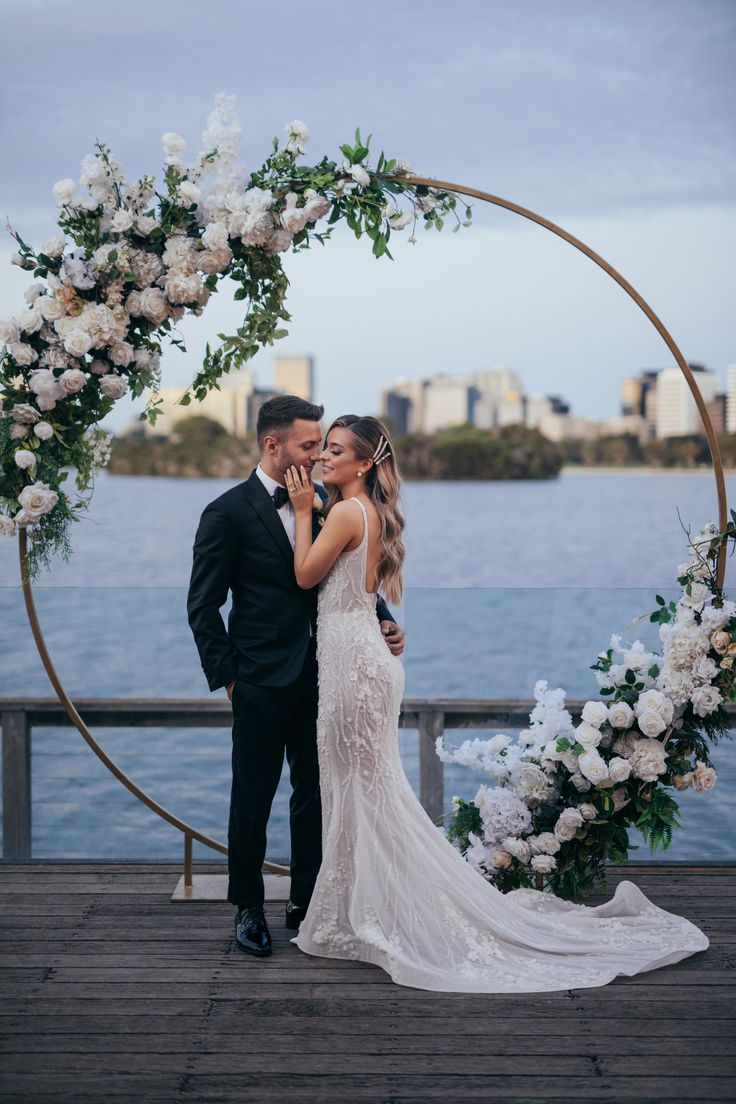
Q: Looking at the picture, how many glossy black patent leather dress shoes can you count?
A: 2